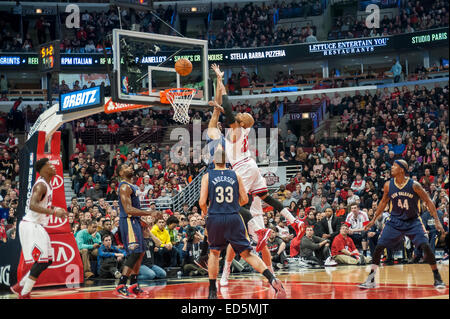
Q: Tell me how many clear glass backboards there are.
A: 1